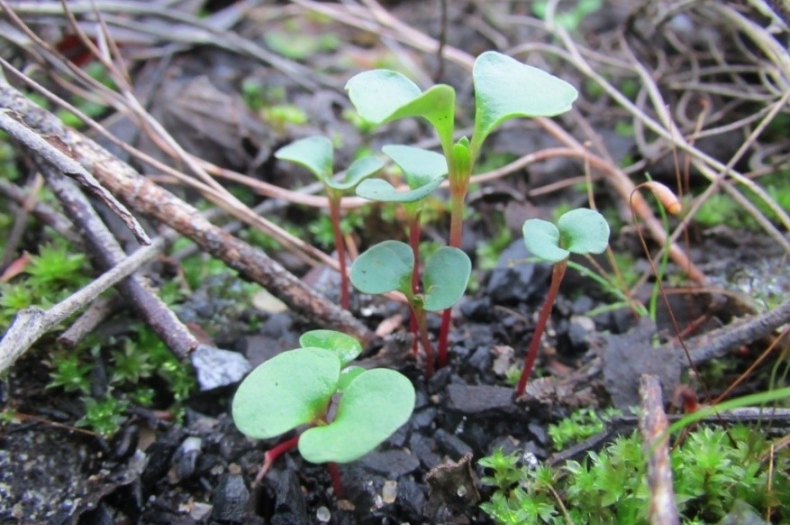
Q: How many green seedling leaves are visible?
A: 14